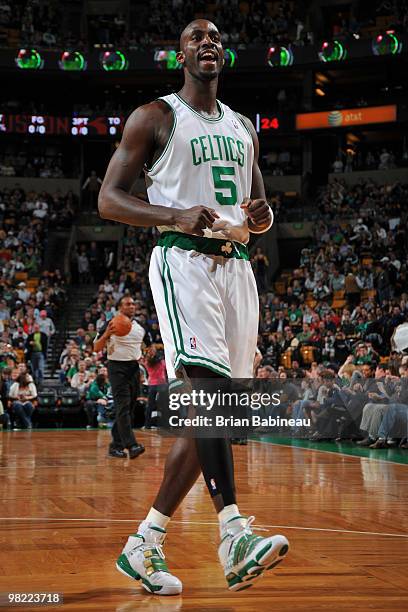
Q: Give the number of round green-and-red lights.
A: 8